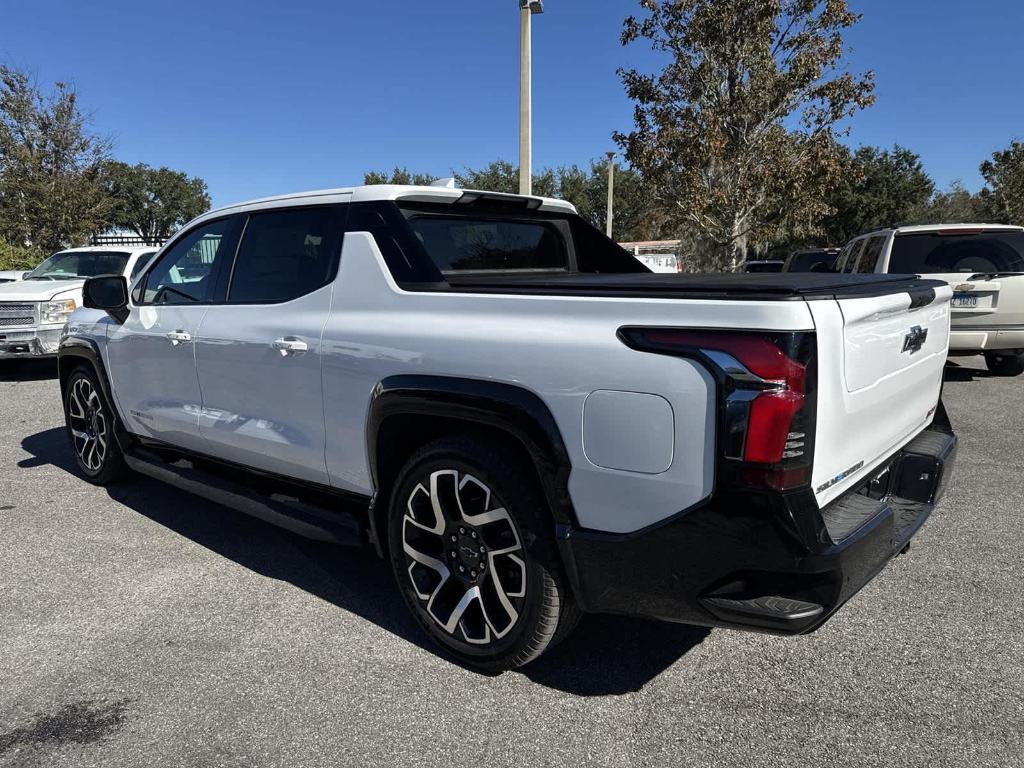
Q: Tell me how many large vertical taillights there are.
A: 1